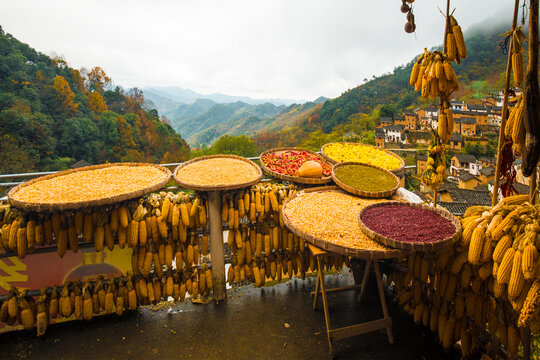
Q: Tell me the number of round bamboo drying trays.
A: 7